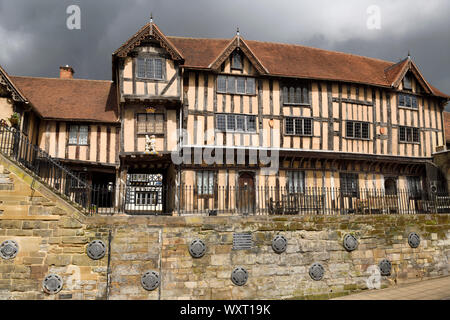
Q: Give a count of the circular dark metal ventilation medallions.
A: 11